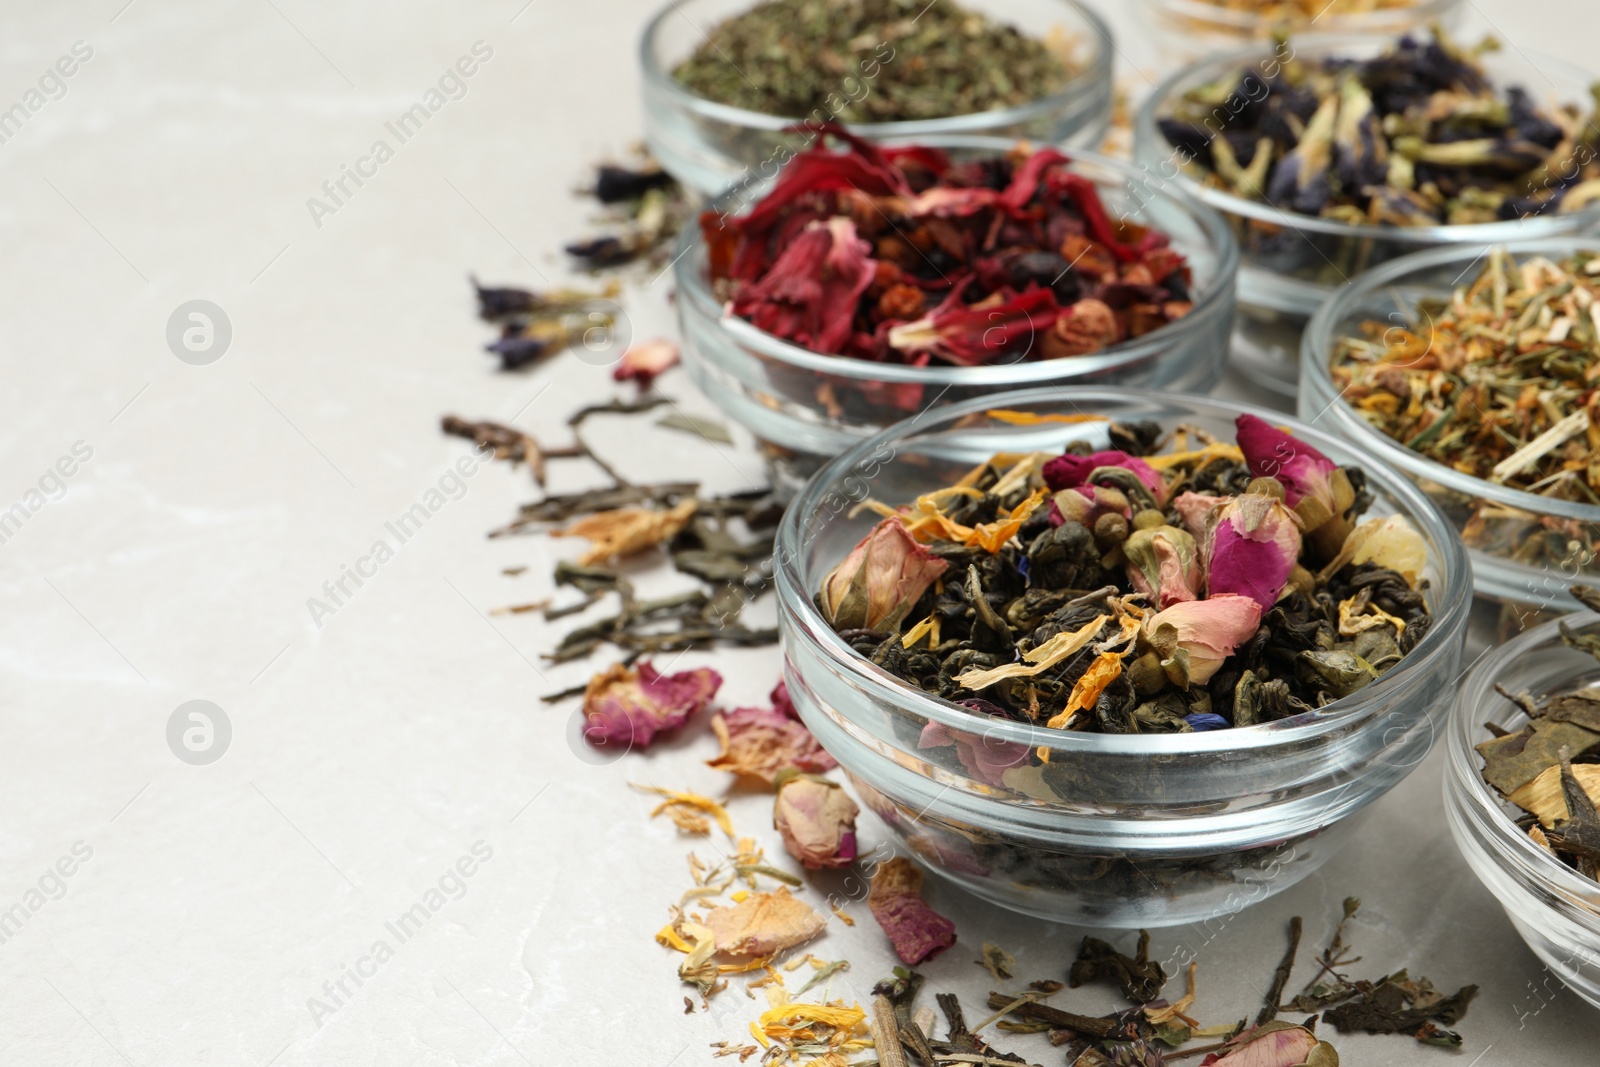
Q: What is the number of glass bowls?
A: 7